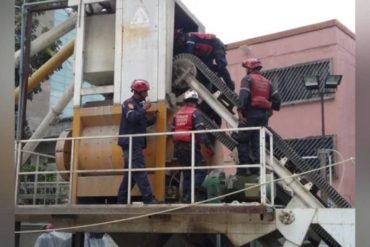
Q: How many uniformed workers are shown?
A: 4